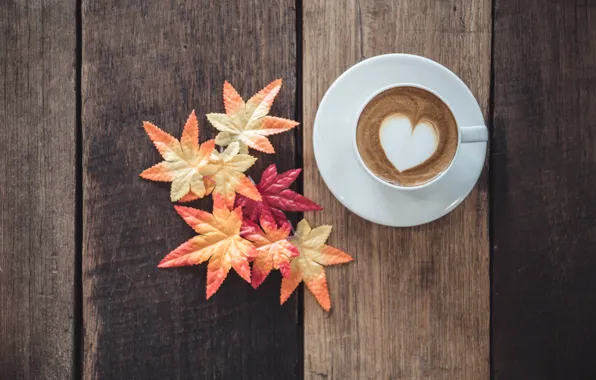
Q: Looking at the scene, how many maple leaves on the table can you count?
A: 7